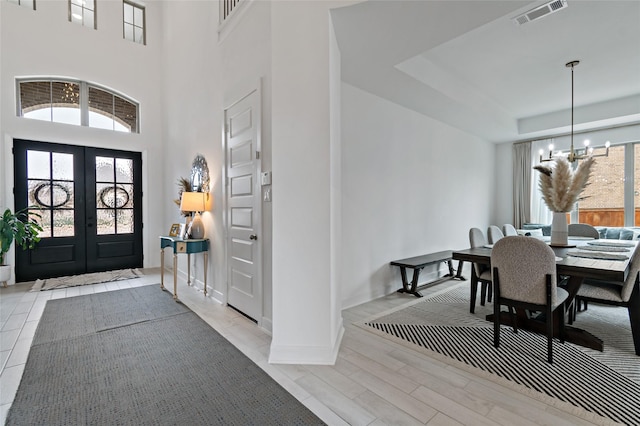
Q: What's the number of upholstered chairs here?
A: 6